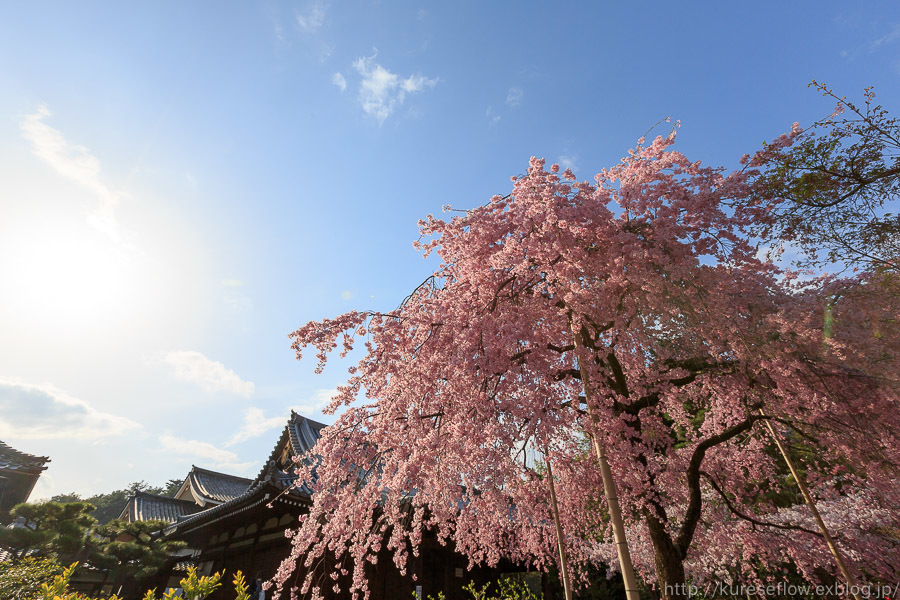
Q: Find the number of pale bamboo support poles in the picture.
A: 3